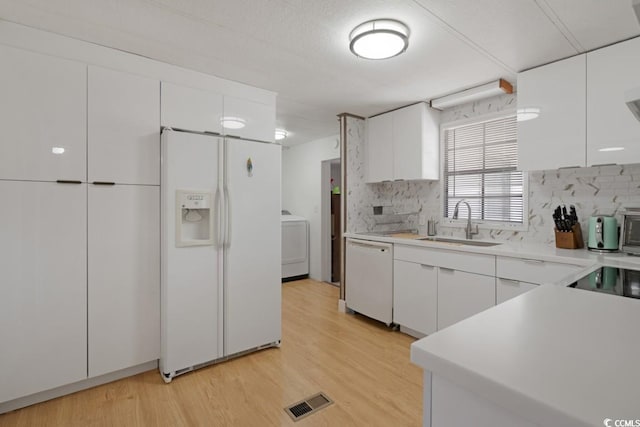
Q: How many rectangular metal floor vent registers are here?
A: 1